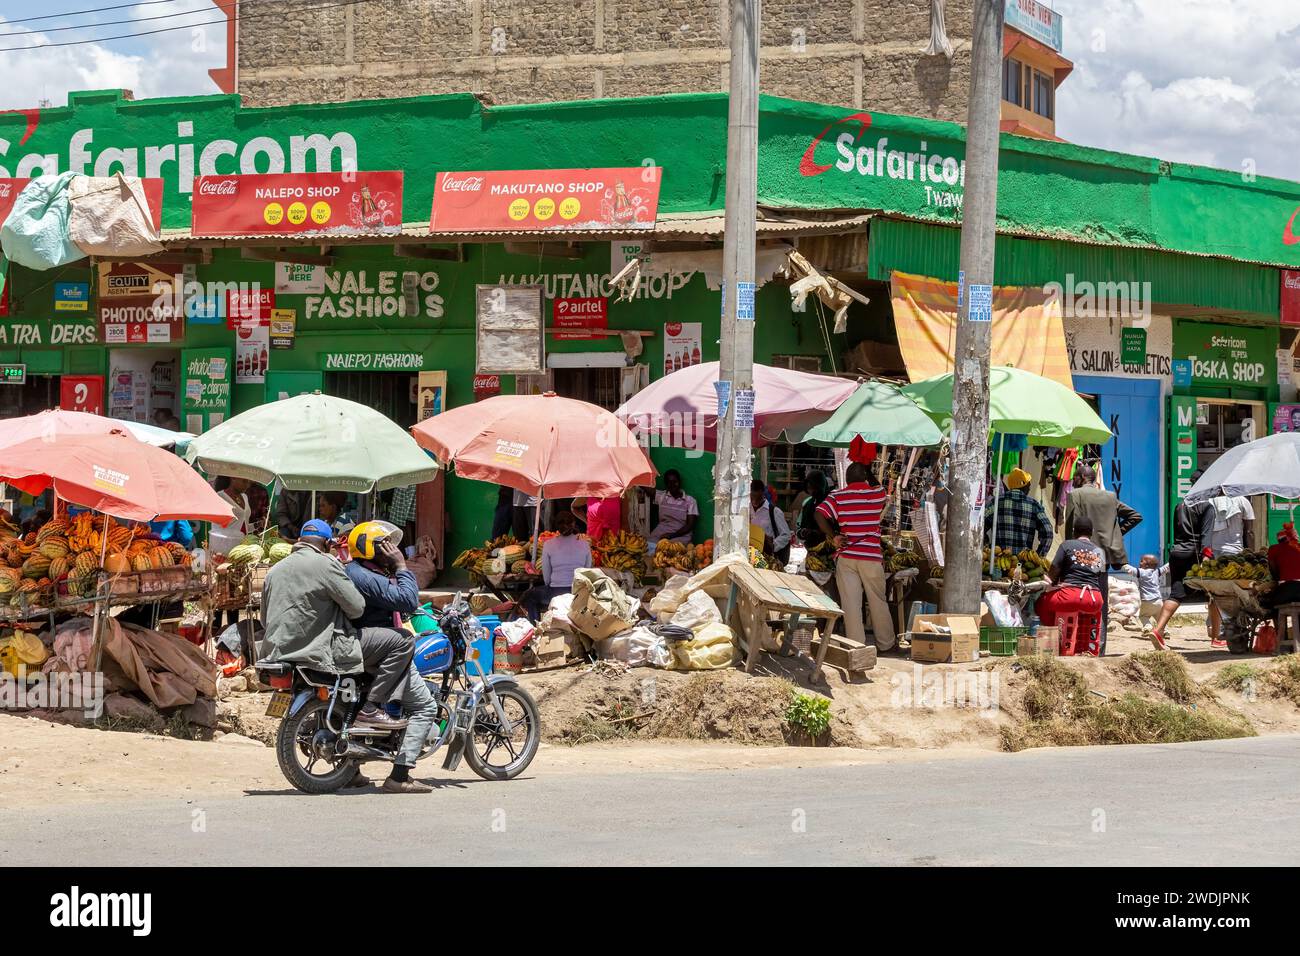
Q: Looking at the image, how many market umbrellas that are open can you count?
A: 9